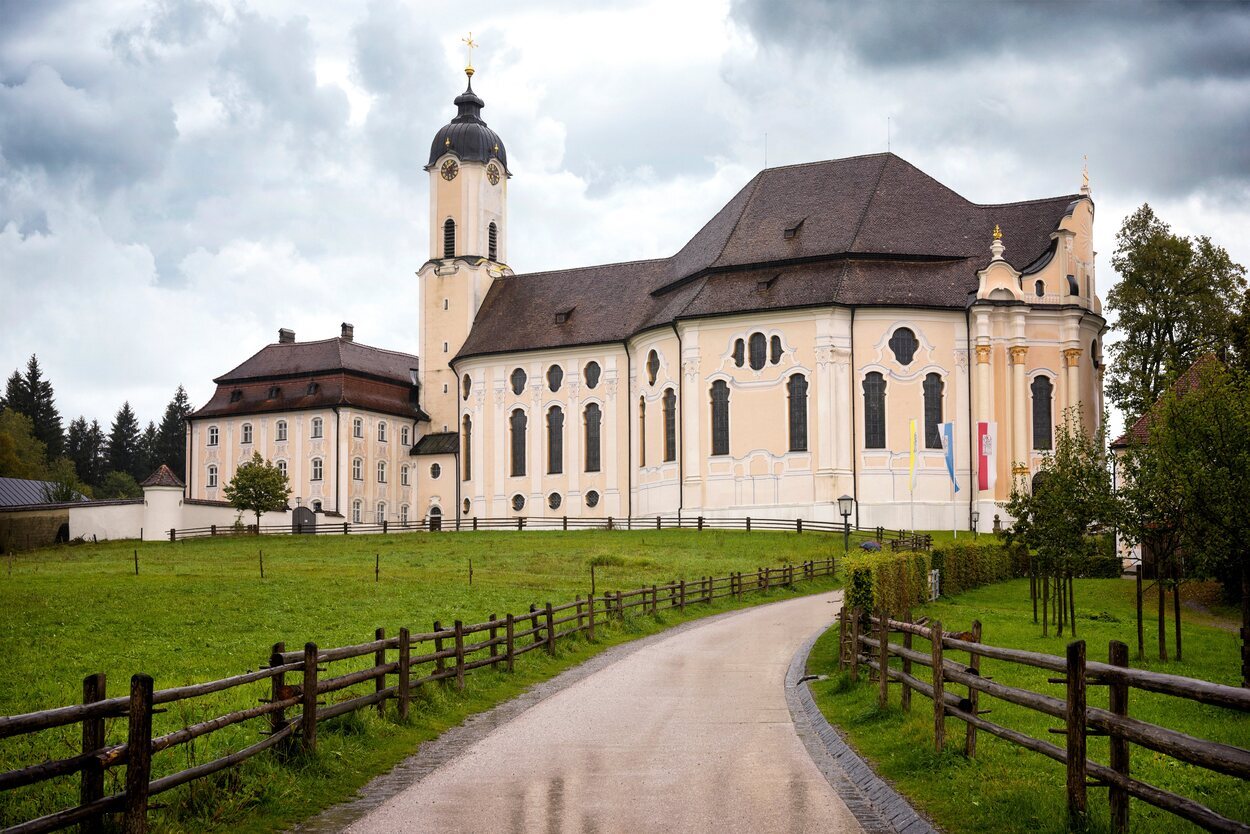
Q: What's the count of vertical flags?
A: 3